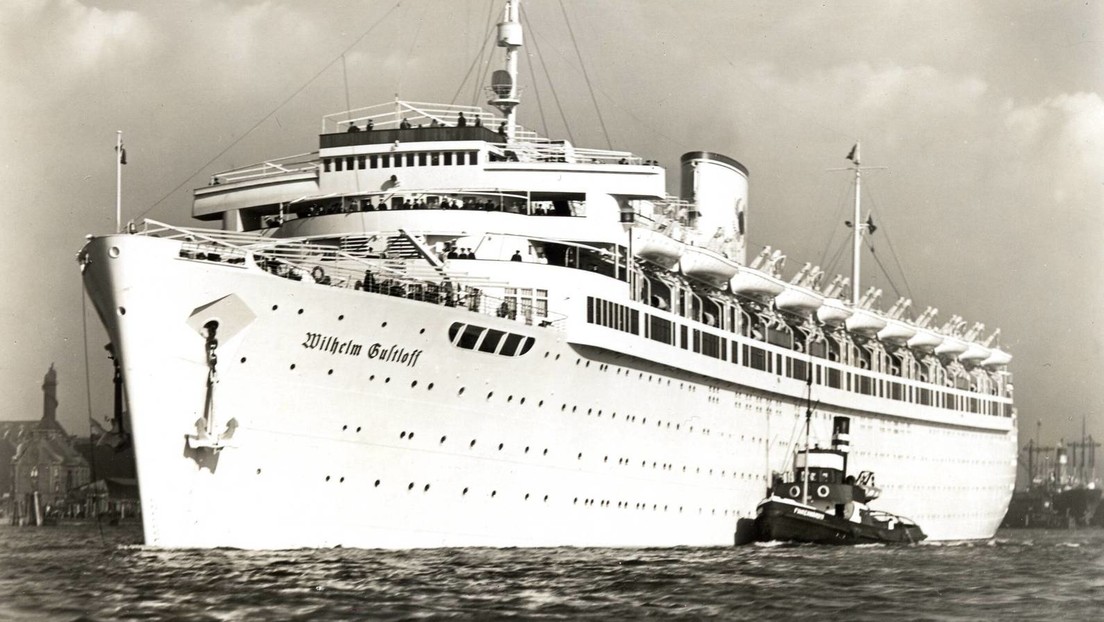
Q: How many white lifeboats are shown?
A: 11